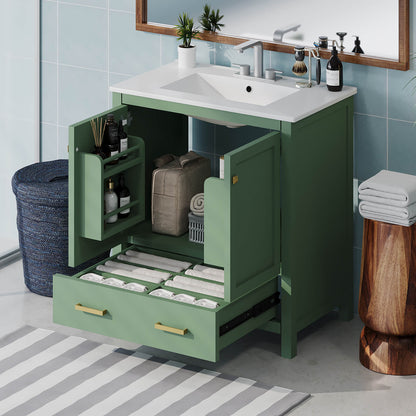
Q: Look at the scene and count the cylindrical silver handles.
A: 2